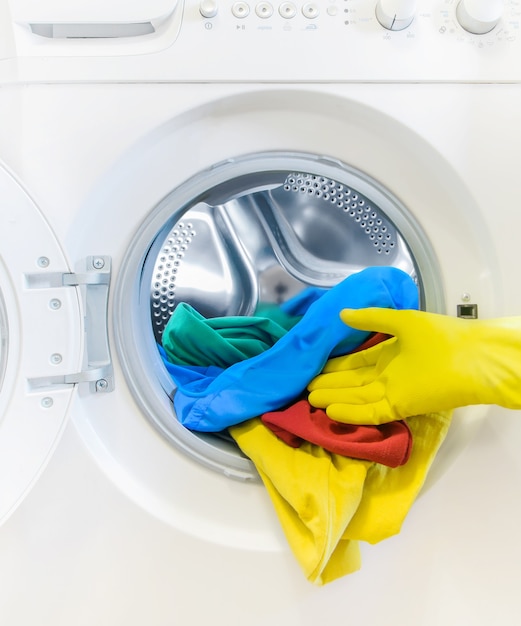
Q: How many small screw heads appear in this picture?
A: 7